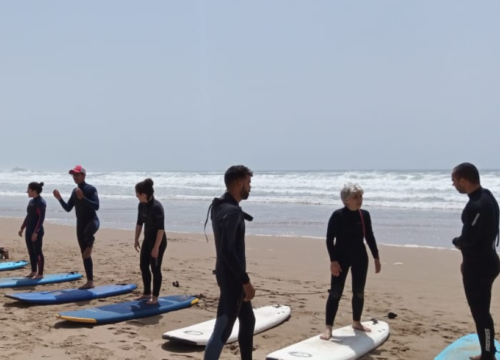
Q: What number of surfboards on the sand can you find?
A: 7